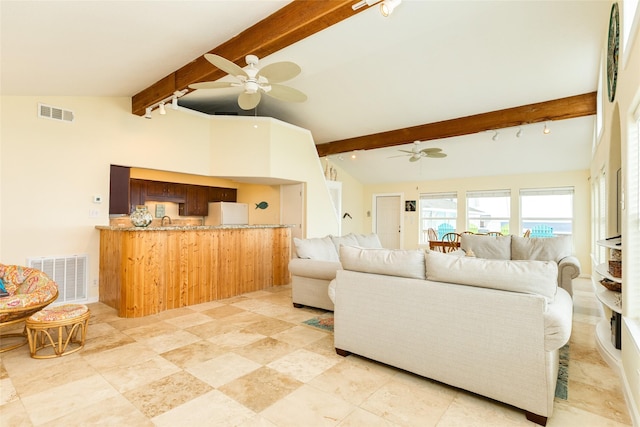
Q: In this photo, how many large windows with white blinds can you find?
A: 3